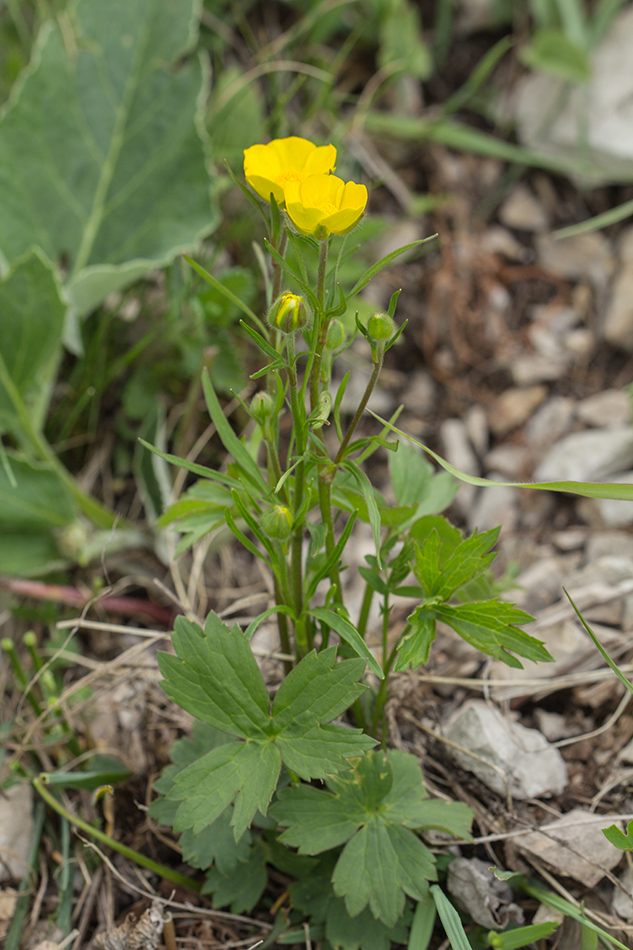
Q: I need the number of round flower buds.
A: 5